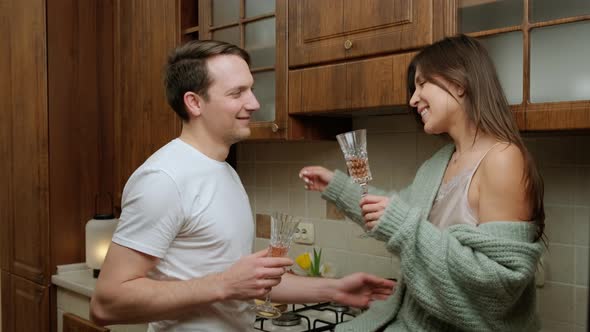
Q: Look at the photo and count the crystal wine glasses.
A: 2